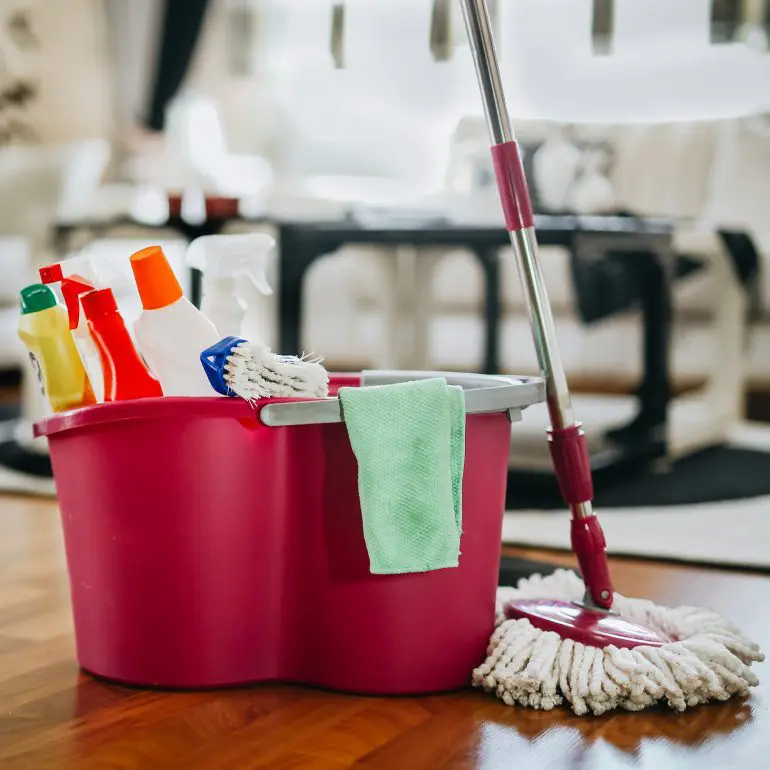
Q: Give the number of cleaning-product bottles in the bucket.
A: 5